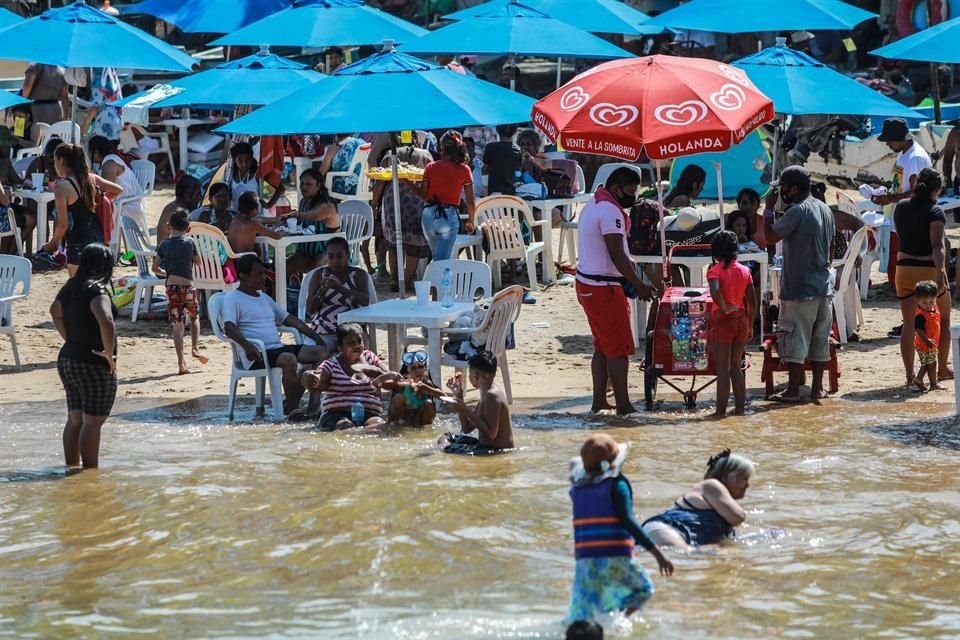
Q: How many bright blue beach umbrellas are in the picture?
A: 12